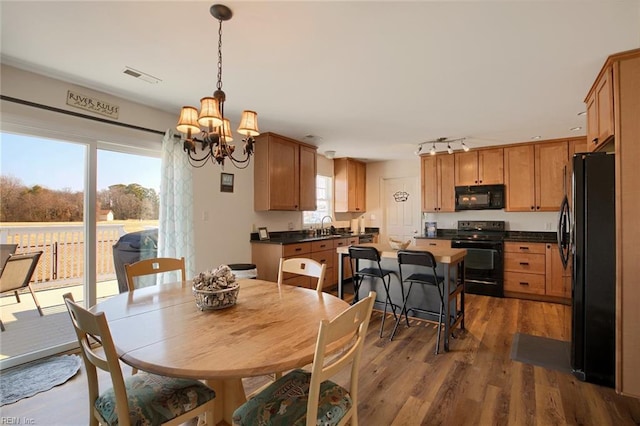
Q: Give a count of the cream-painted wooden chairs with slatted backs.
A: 4